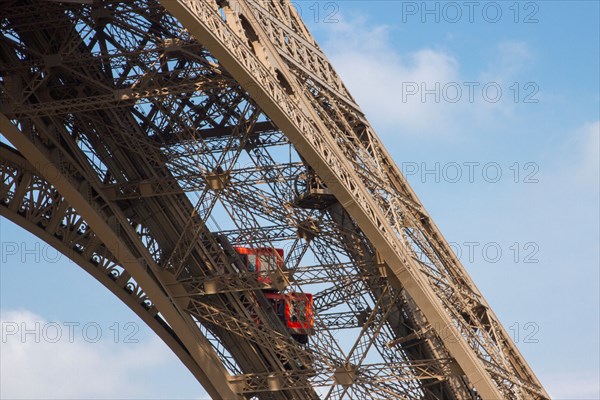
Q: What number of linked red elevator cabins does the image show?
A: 2